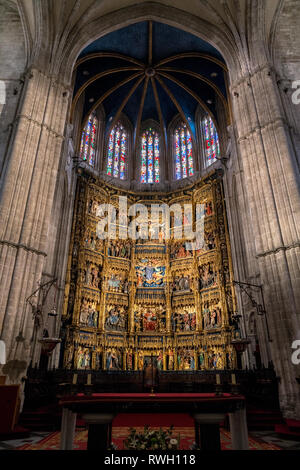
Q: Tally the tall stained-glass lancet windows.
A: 5